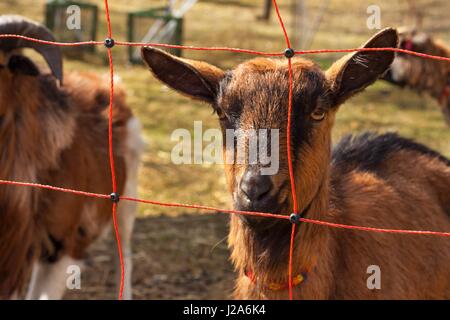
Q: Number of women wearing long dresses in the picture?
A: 0